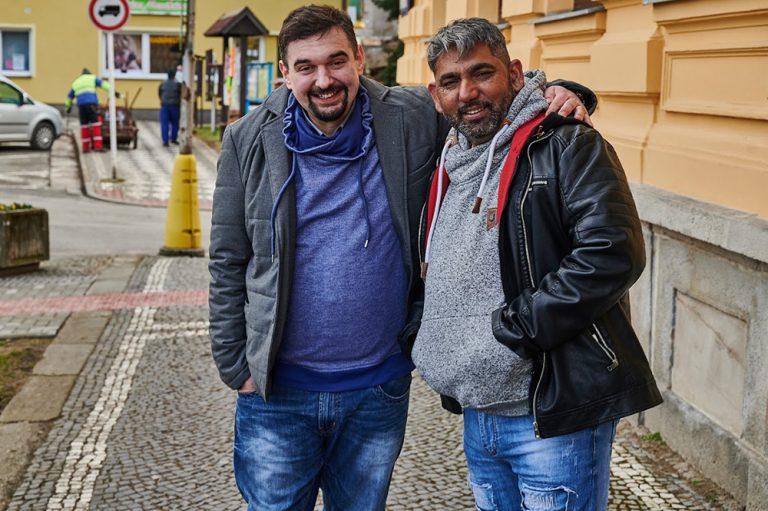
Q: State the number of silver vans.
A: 1